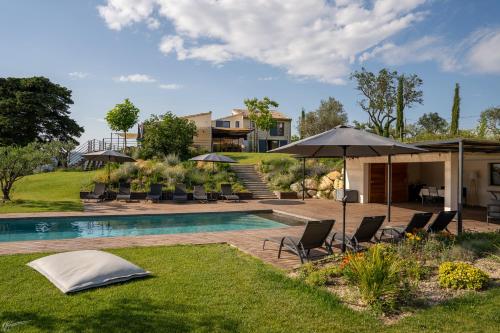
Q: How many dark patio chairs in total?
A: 10